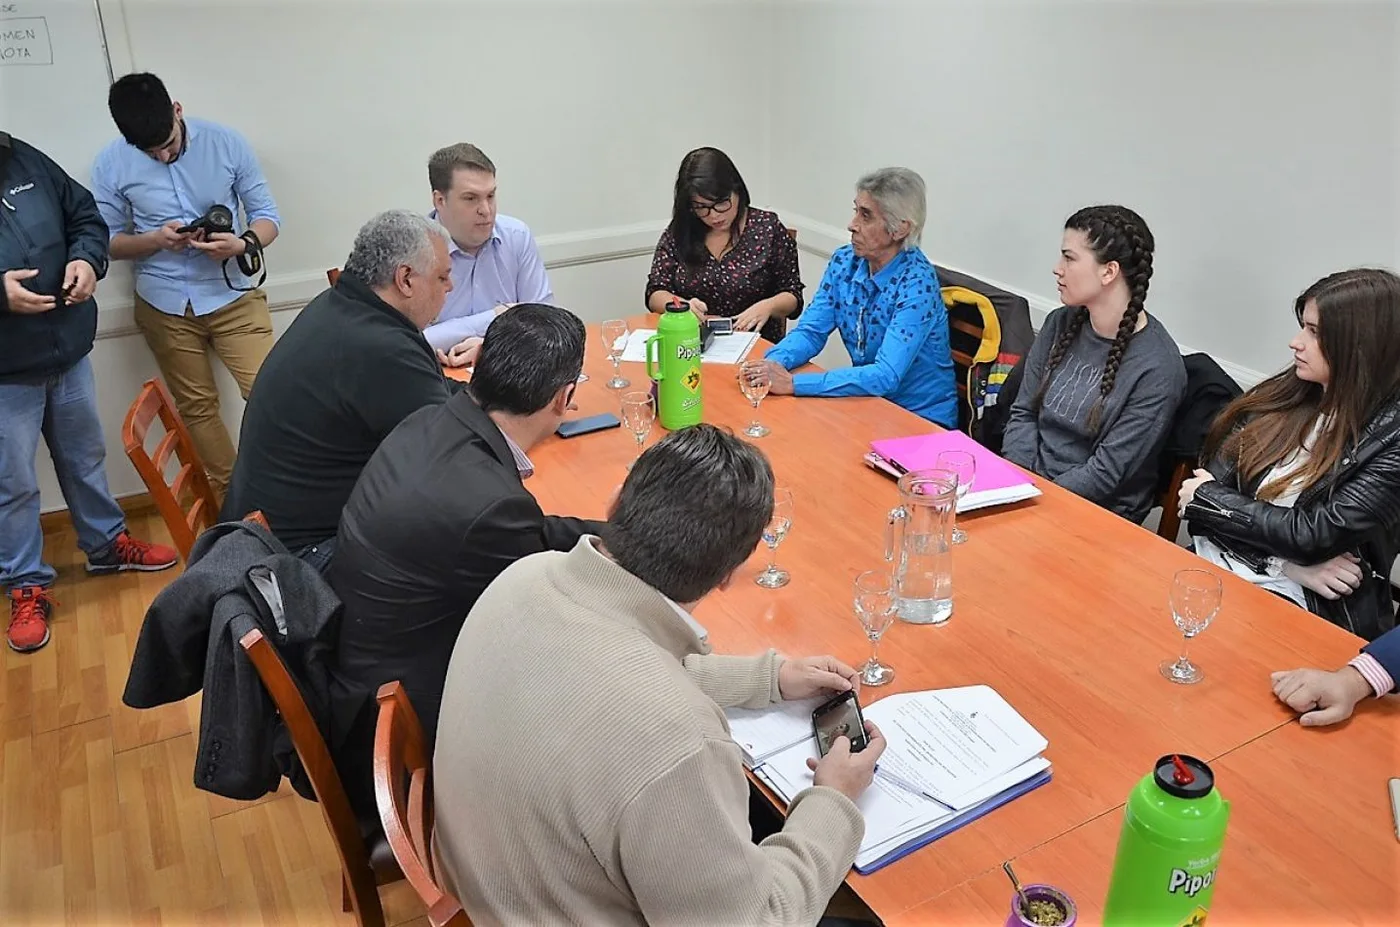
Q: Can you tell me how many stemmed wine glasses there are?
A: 7